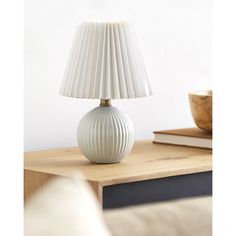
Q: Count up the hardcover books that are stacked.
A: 1